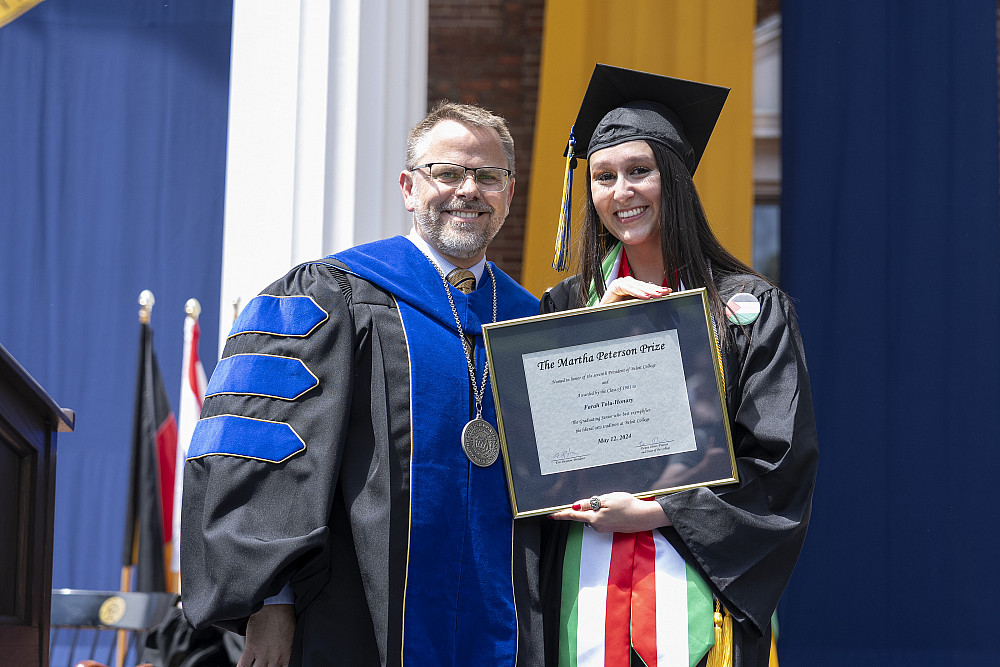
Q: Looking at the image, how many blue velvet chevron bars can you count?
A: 3